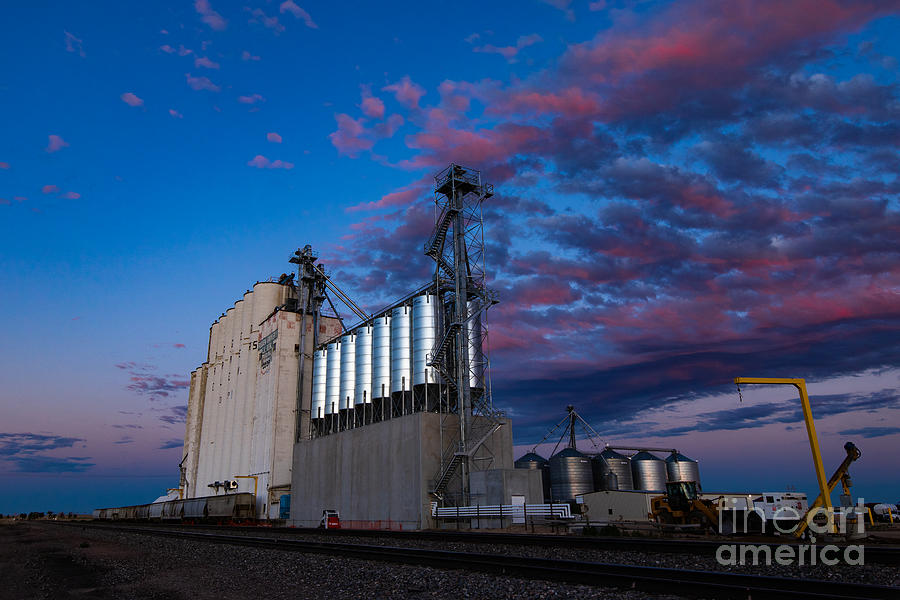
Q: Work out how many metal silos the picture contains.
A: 13